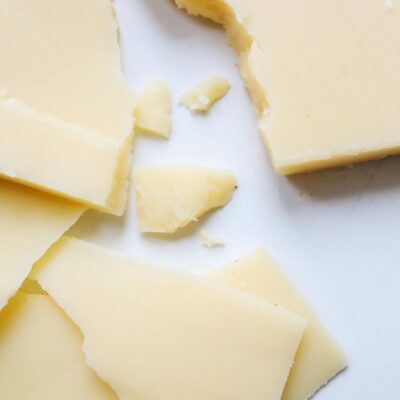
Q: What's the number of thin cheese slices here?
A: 4